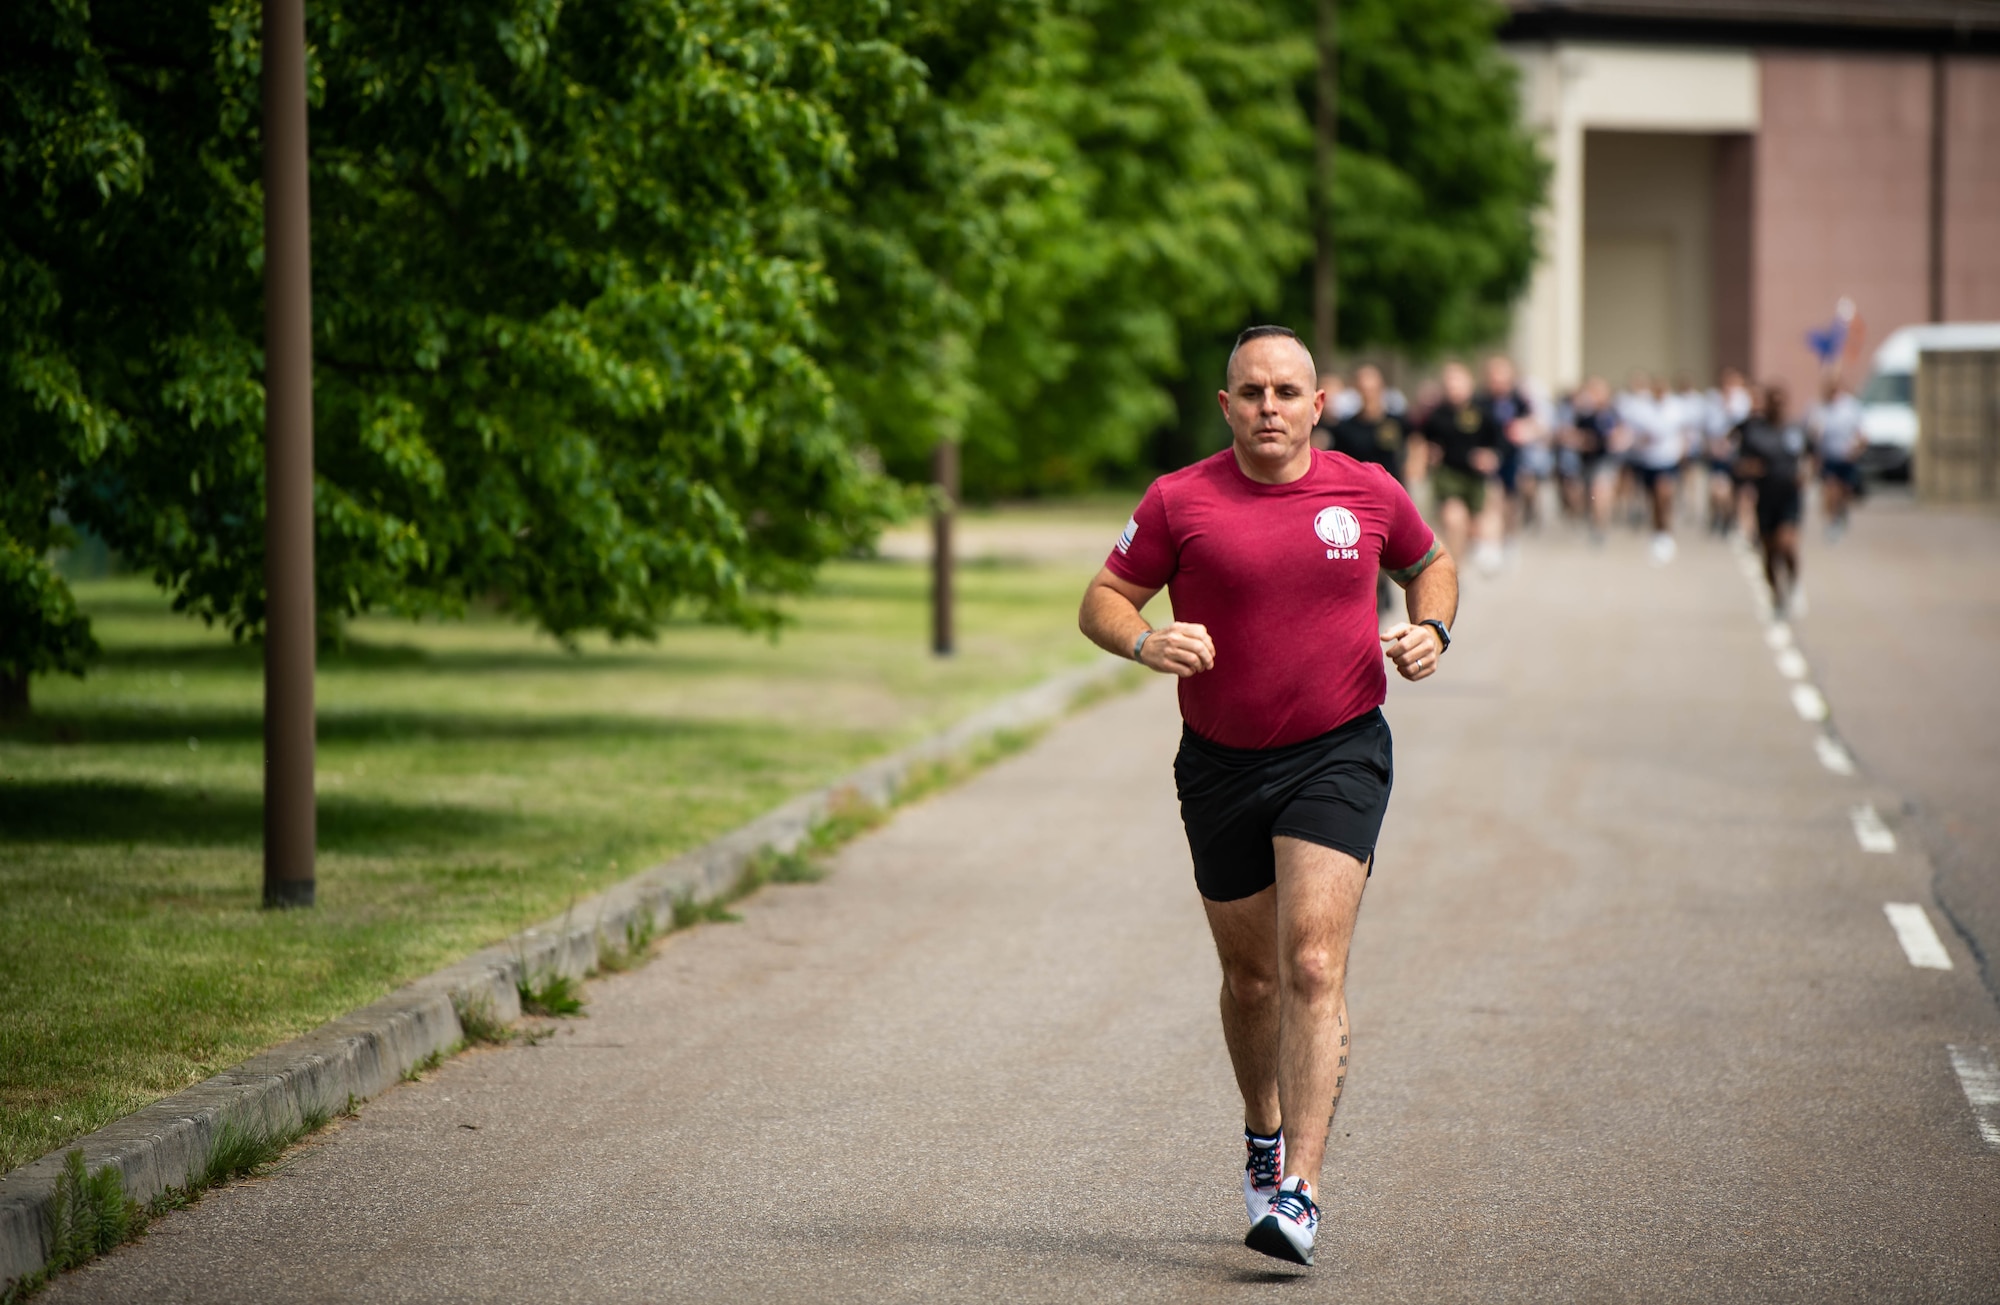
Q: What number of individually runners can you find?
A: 1